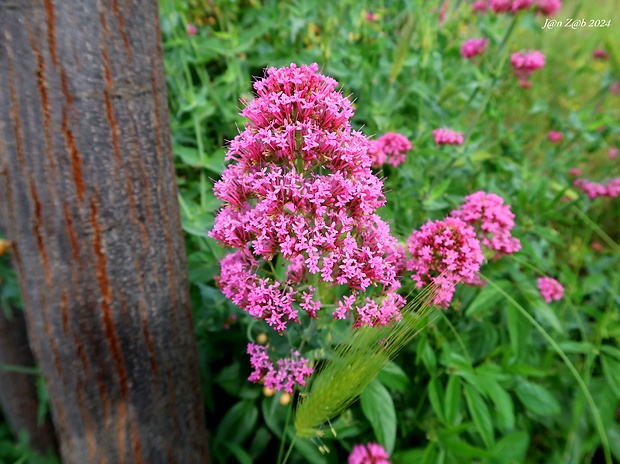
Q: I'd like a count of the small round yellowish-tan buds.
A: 3